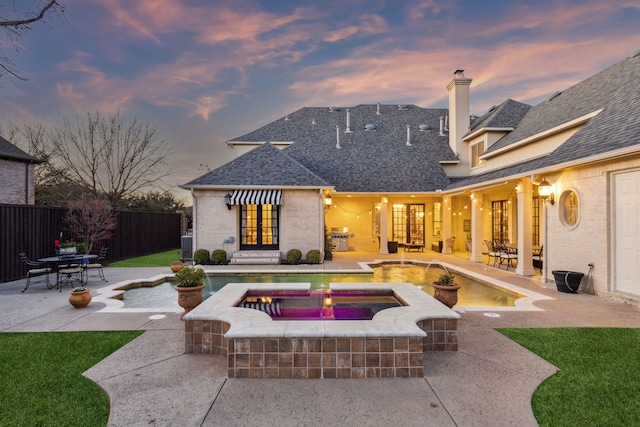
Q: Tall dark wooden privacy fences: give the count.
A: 1